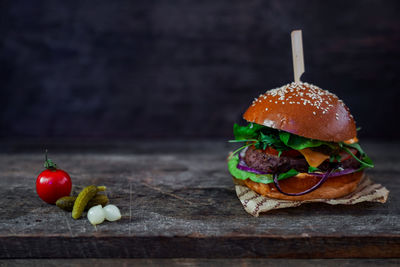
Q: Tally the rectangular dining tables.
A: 1